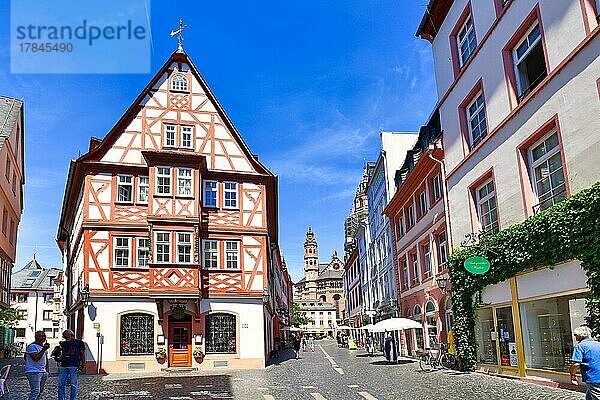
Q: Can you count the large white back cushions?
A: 0